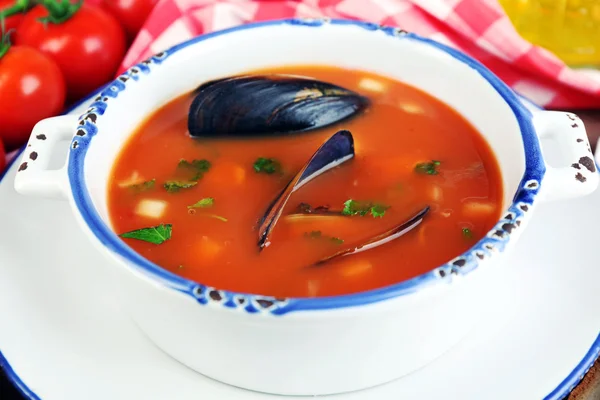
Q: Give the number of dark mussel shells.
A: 3